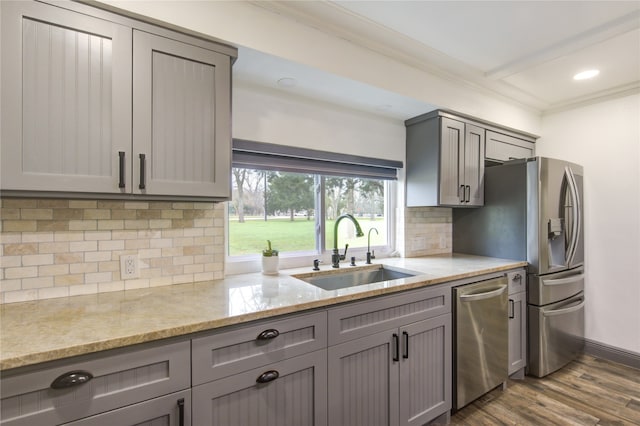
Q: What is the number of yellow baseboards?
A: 0